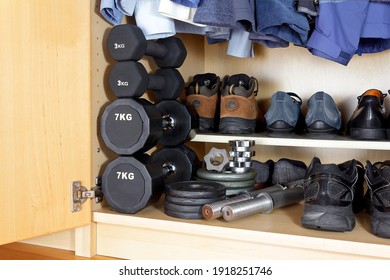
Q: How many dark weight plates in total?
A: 4